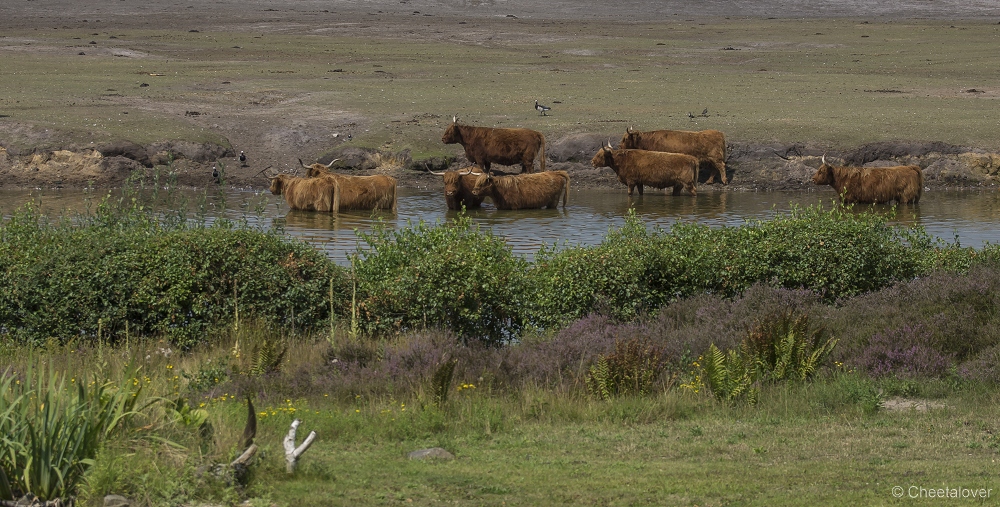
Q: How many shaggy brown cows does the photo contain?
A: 8